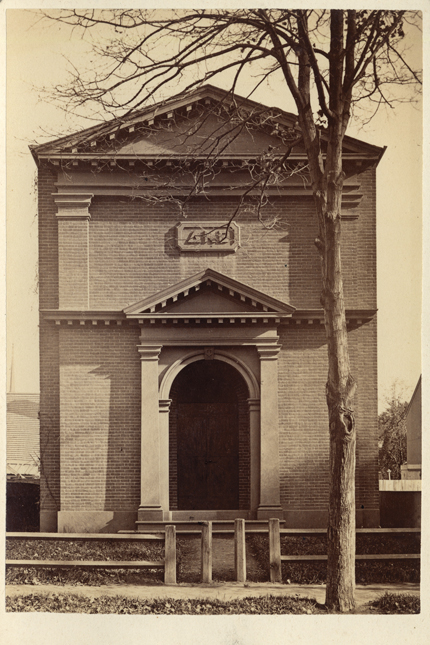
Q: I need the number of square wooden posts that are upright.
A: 4